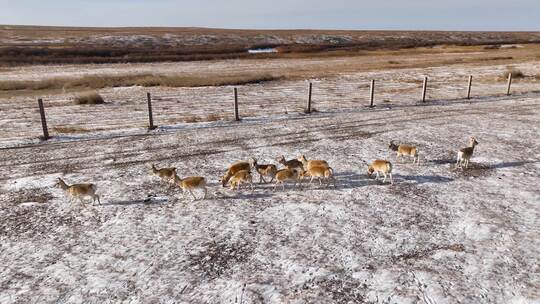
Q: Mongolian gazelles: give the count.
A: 13